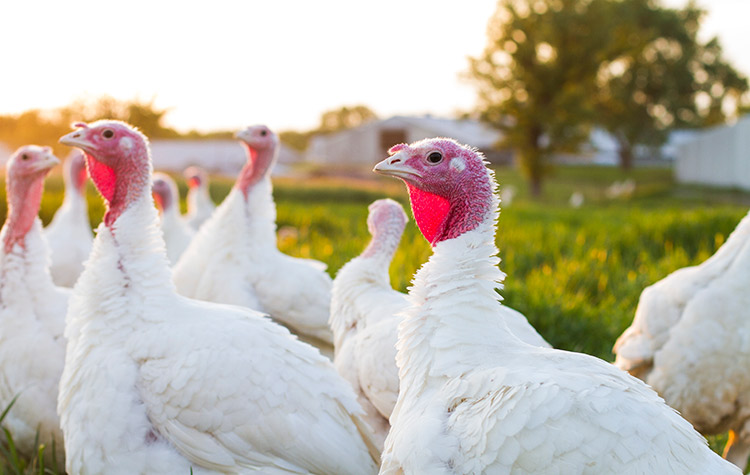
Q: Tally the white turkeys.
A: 9